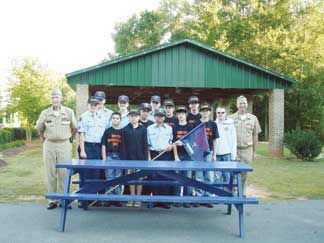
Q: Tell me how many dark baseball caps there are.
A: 11